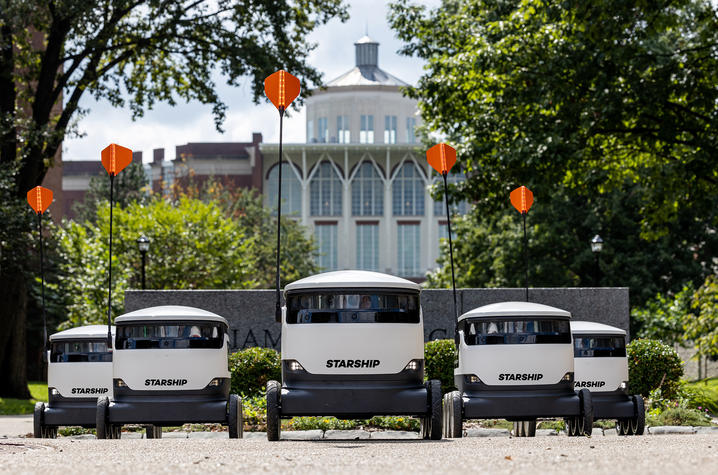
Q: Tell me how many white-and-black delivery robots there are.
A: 5